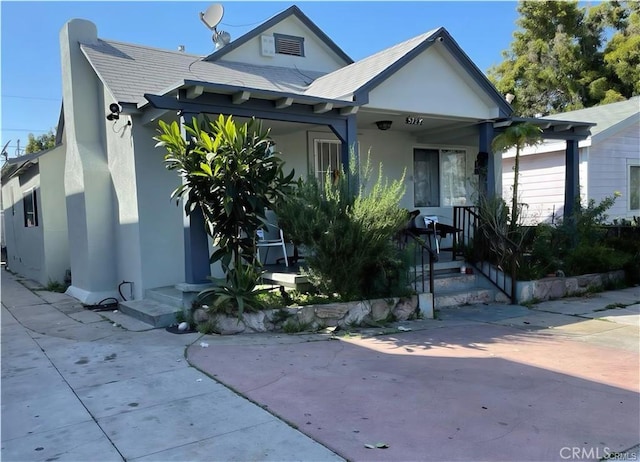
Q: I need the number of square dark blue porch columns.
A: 4